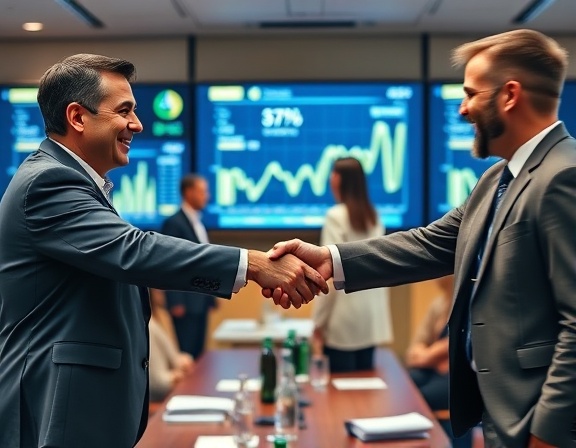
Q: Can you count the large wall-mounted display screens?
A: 3